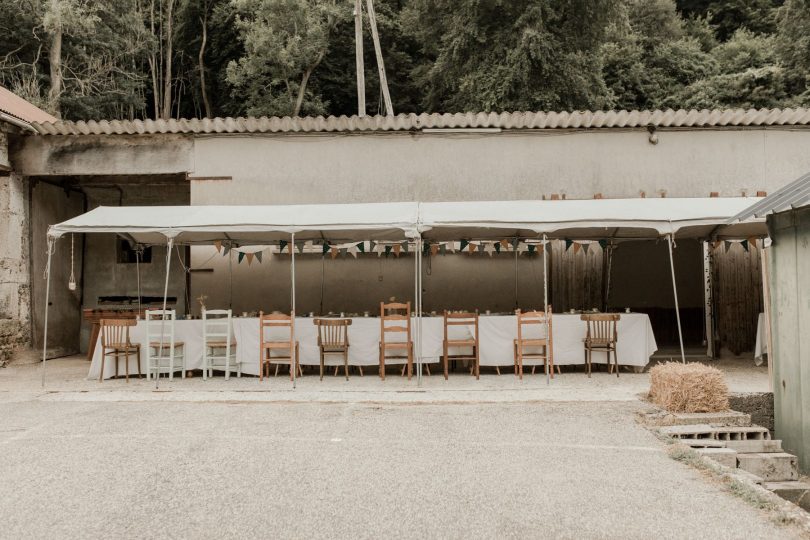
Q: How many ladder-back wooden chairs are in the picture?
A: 6